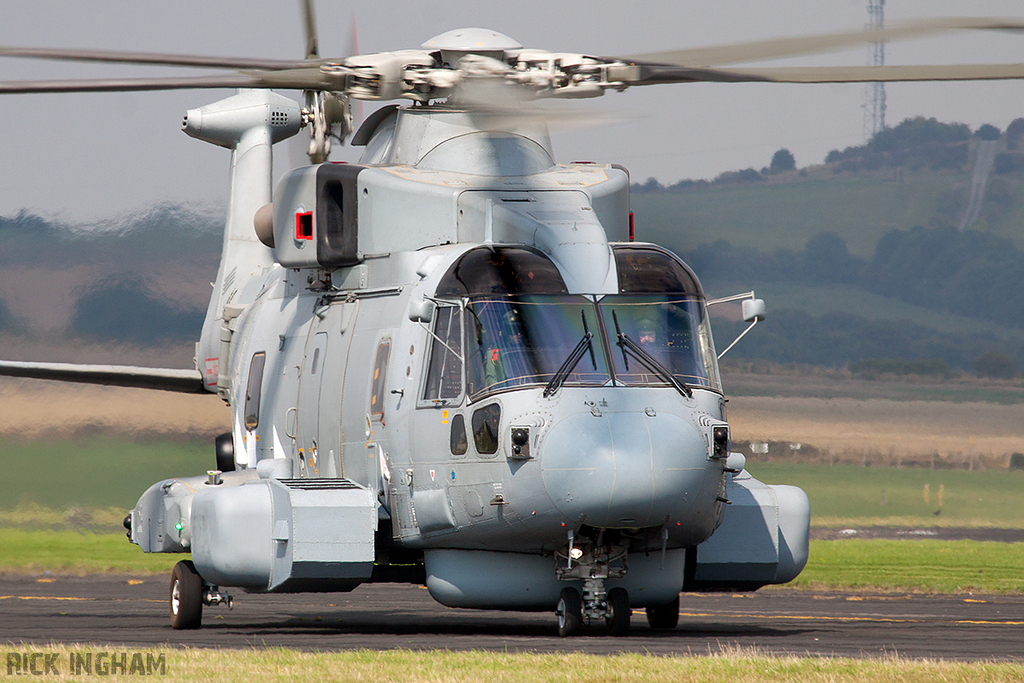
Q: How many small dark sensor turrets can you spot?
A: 2